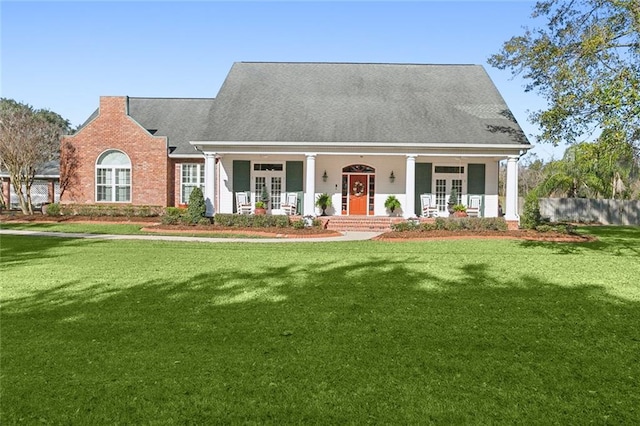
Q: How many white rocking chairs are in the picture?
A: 4